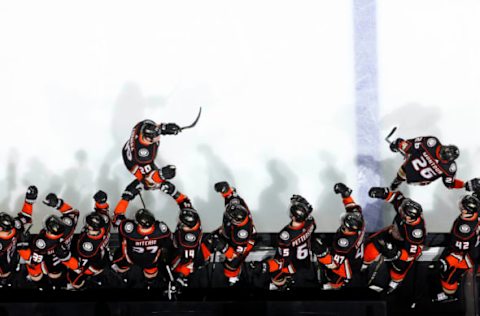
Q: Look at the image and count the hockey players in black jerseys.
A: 12